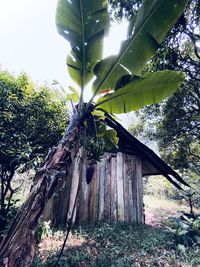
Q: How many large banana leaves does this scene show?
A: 3